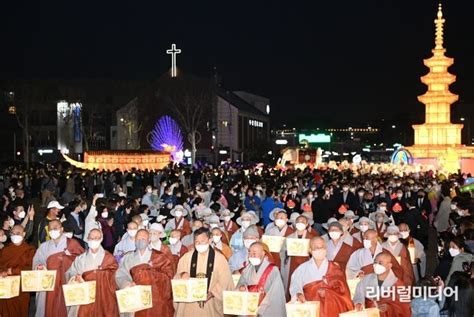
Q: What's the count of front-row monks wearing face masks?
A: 8